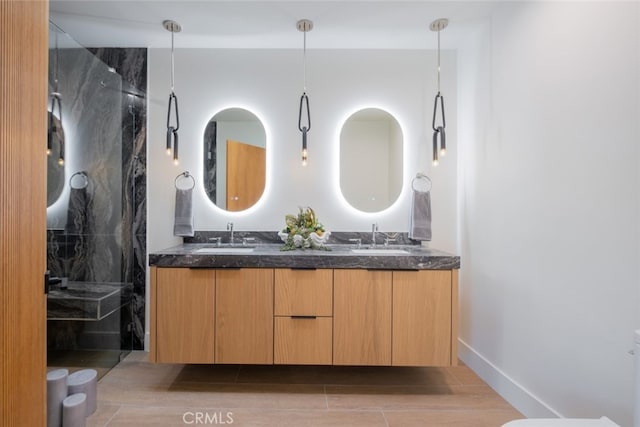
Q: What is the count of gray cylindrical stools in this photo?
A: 3